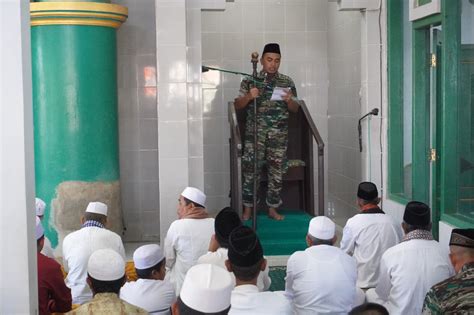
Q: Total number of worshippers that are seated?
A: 14